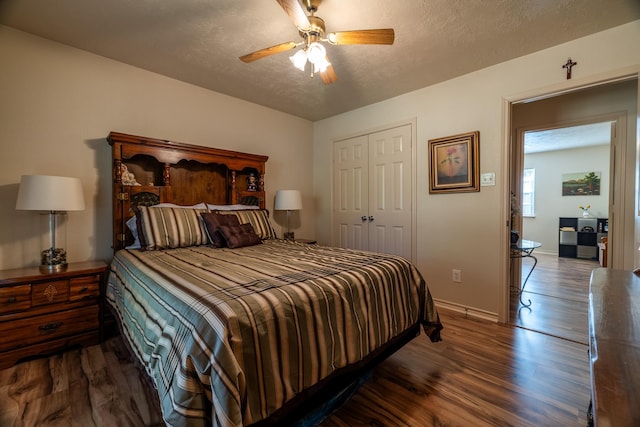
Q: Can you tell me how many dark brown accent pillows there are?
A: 2